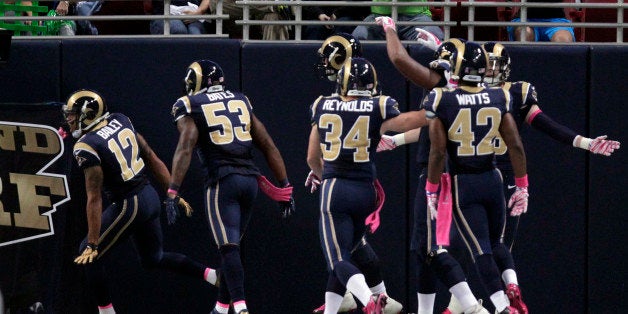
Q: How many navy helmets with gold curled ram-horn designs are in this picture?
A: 7